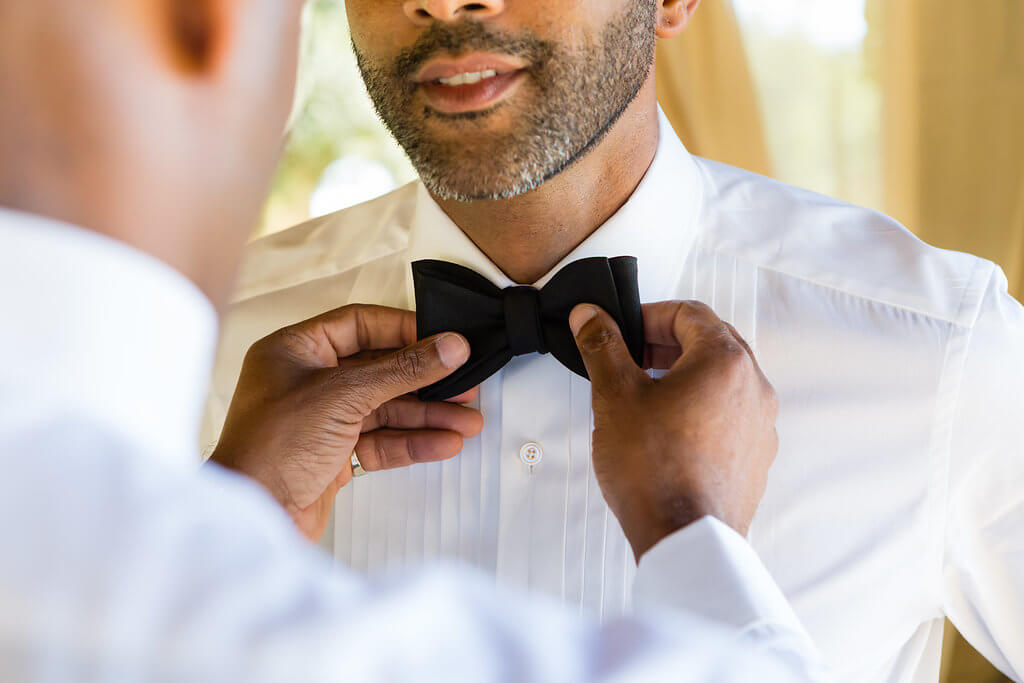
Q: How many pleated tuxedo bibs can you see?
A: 1